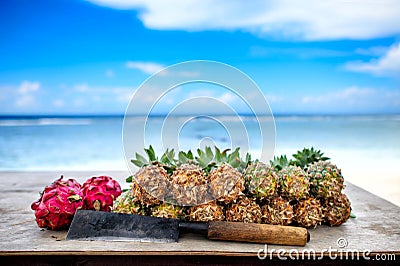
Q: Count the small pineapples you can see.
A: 13